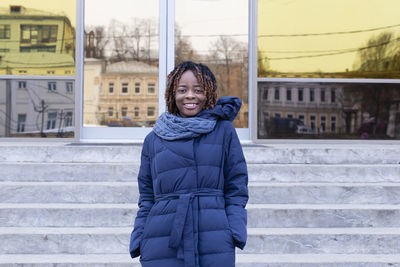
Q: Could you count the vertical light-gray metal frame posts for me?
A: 3